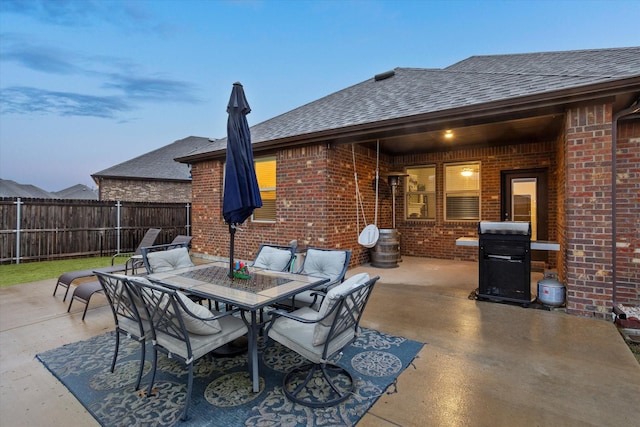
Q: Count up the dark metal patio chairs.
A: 6